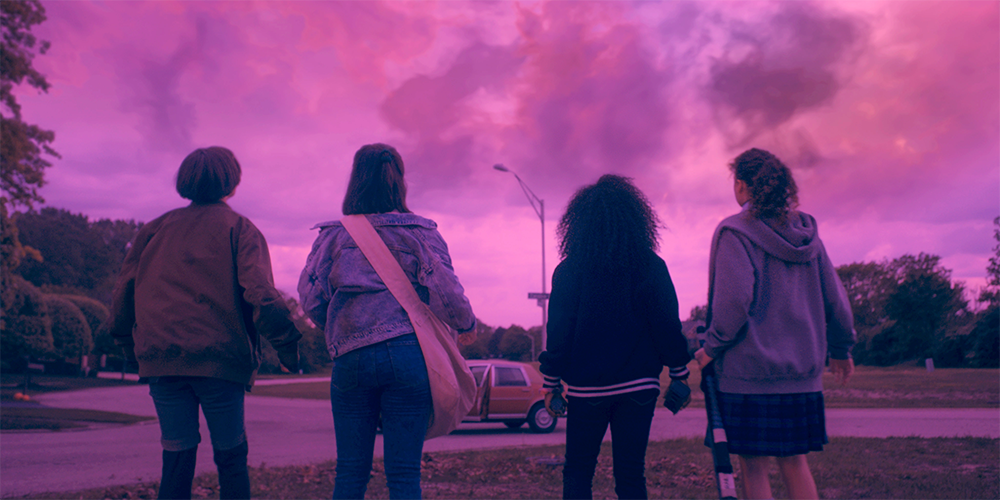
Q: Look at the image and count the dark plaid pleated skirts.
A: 1